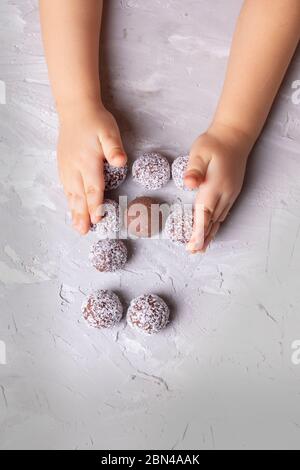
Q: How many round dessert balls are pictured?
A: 9